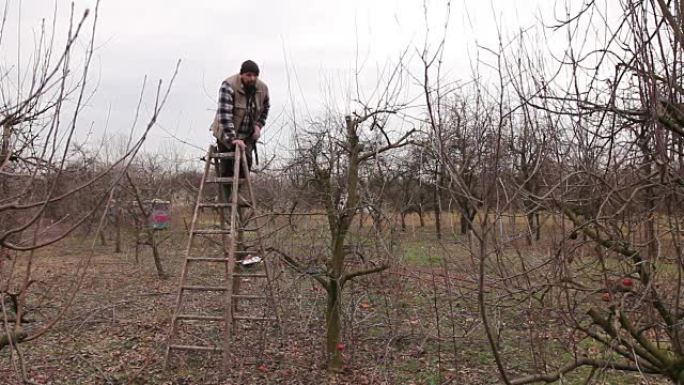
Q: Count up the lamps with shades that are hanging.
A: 0